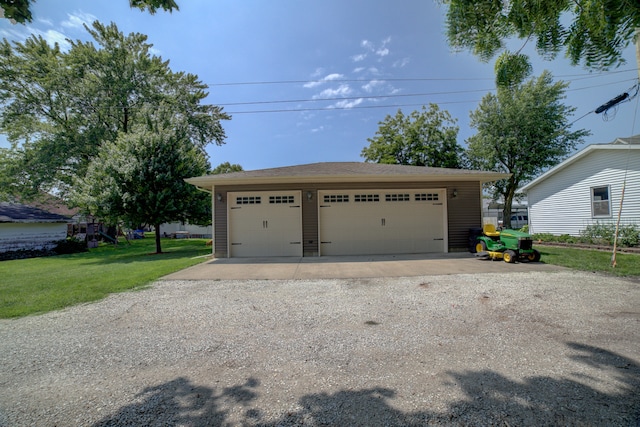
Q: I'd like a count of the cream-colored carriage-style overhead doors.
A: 2